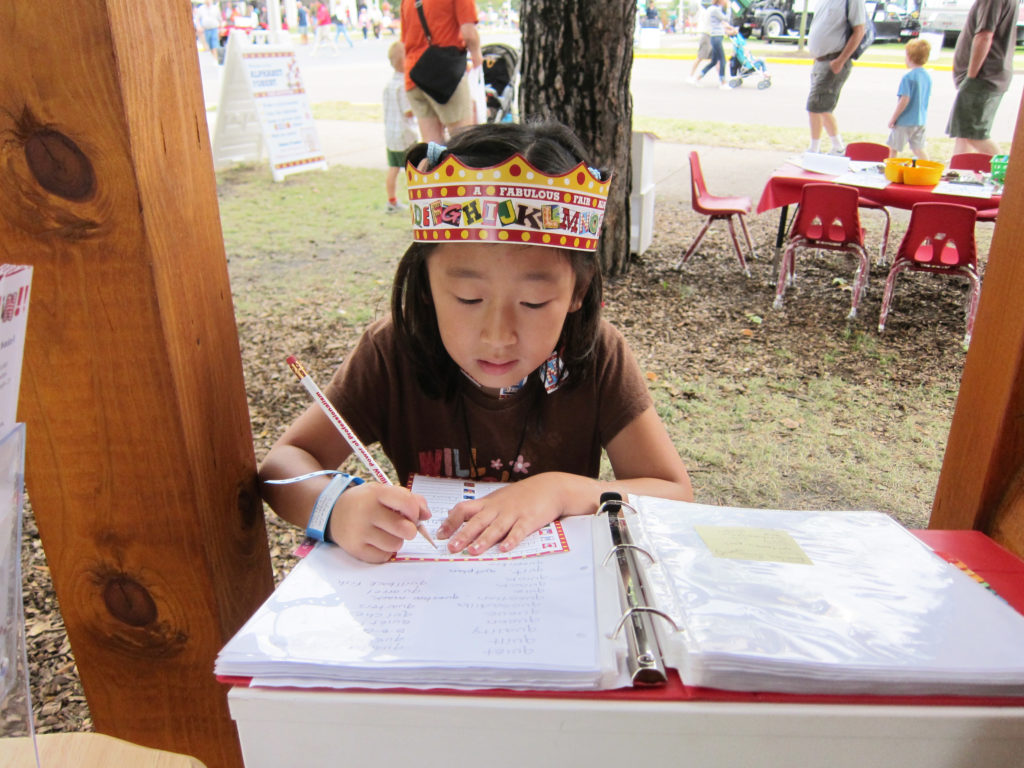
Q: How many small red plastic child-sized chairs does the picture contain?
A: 5